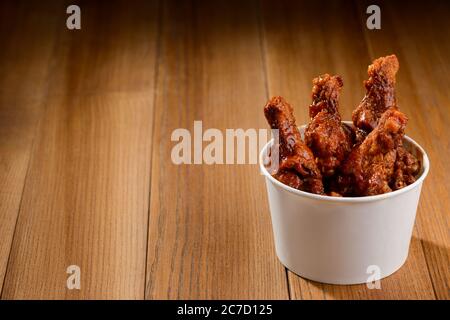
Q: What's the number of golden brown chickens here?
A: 4